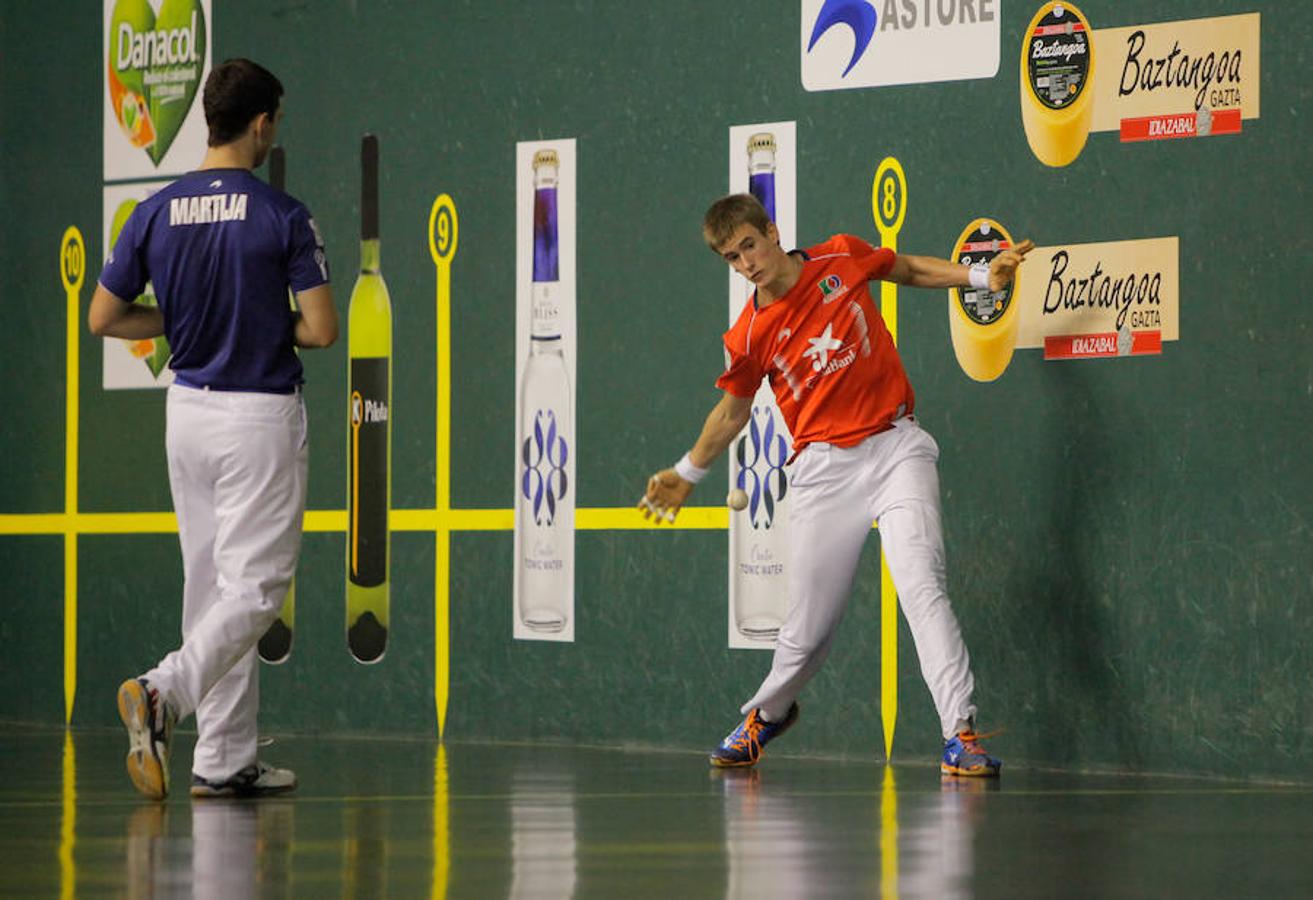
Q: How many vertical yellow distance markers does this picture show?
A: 3